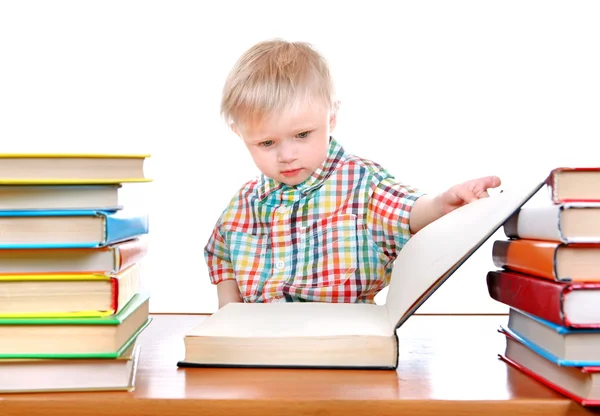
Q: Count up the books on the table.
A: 14